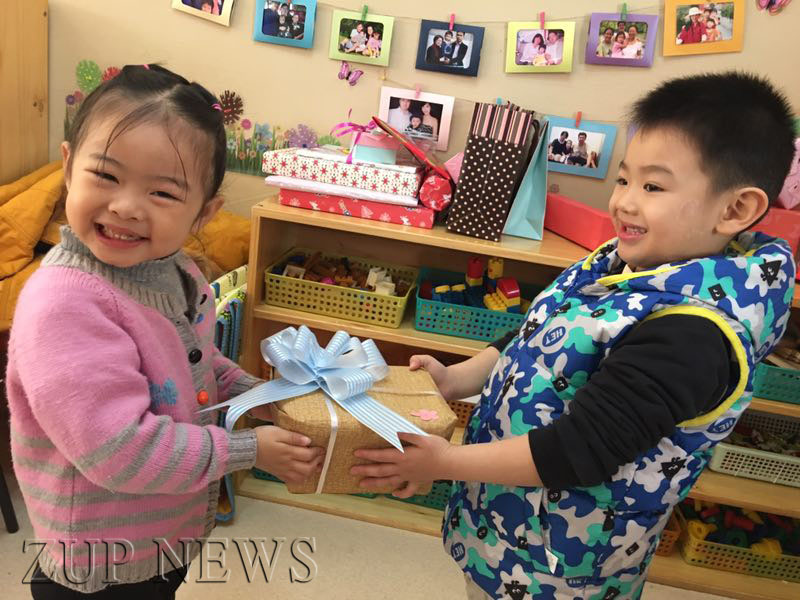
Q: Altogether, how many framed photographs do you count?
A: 9